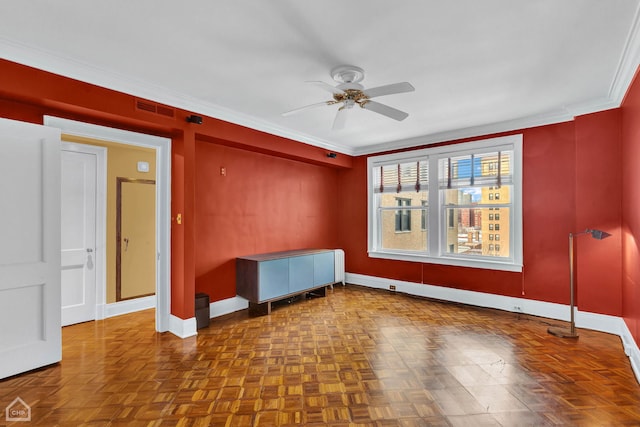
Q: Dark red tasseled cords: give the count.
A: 6